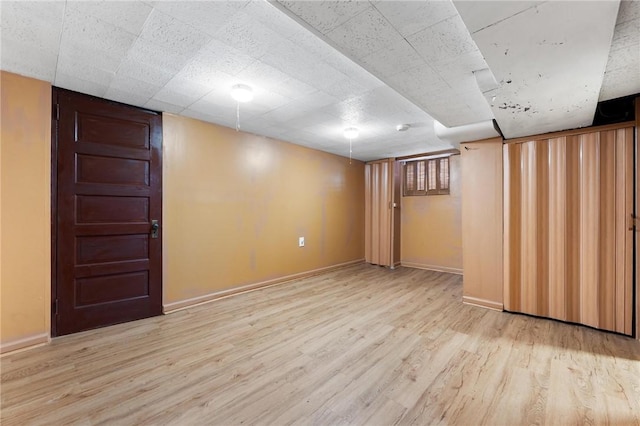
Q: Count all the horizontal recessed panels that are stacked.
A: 5